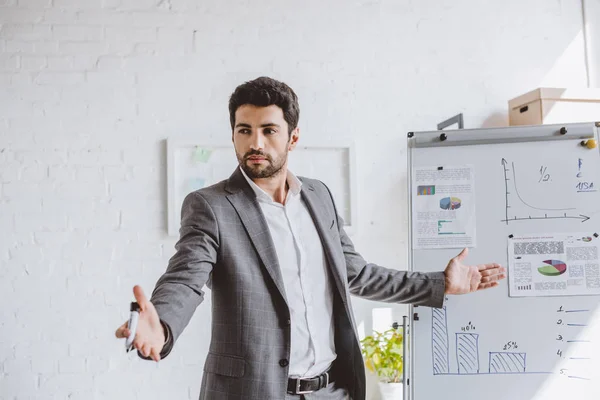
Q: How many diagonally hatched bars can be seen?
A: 3